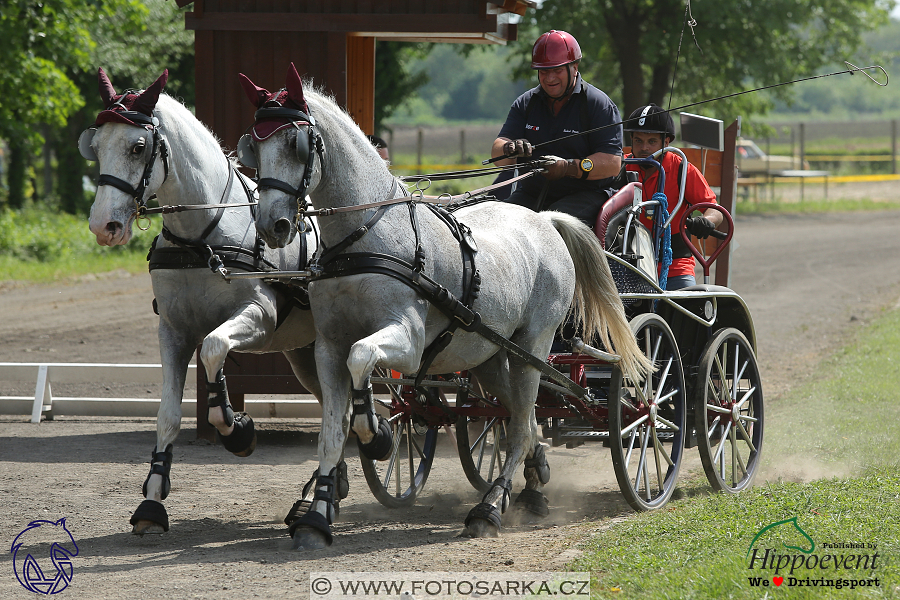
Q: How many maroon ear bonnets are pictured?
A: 2